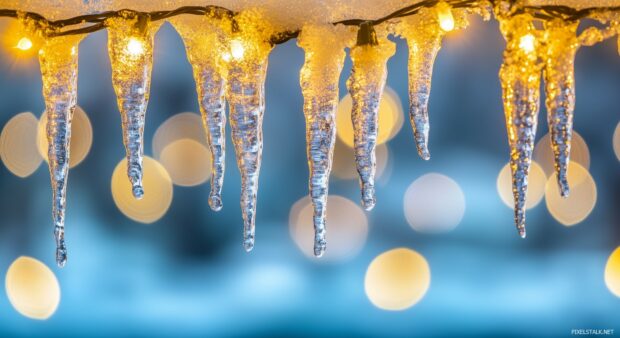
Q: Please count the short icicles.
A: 5